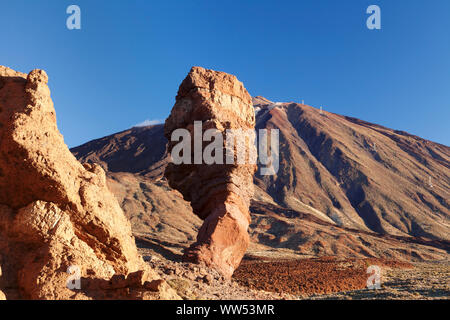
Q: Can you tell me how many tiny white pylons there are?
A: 4